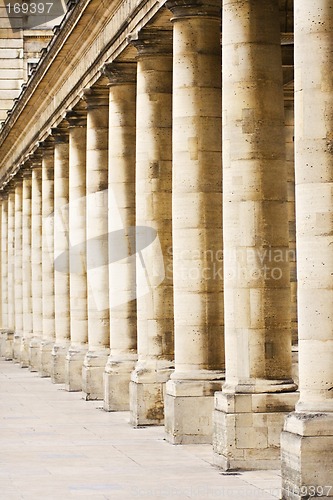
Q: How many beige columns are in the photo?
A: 14